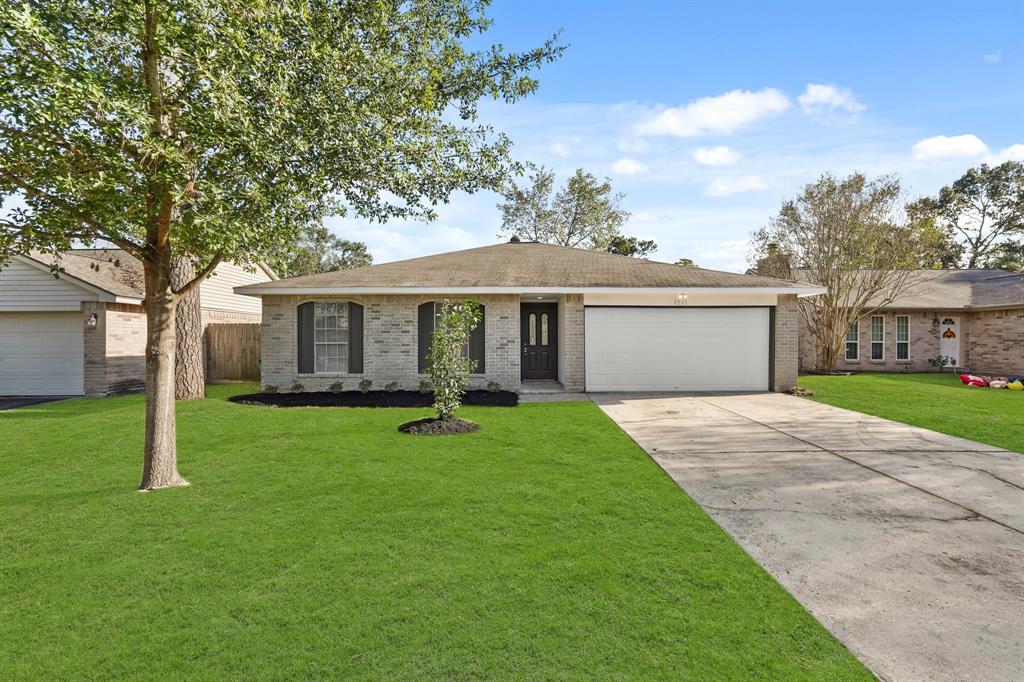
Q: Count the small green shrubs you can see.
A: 7